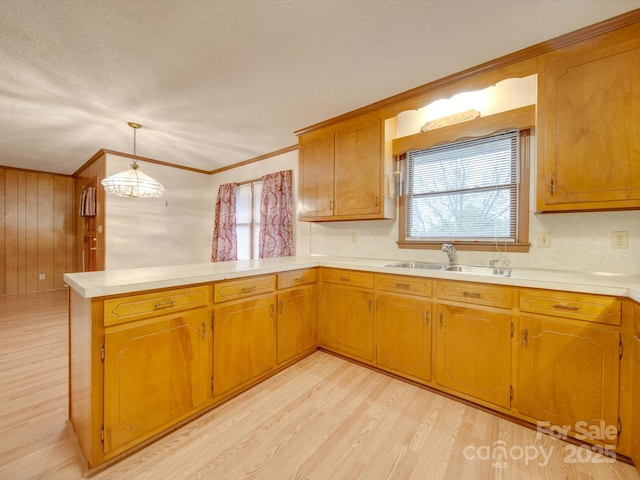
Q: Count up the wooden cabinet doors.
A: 10